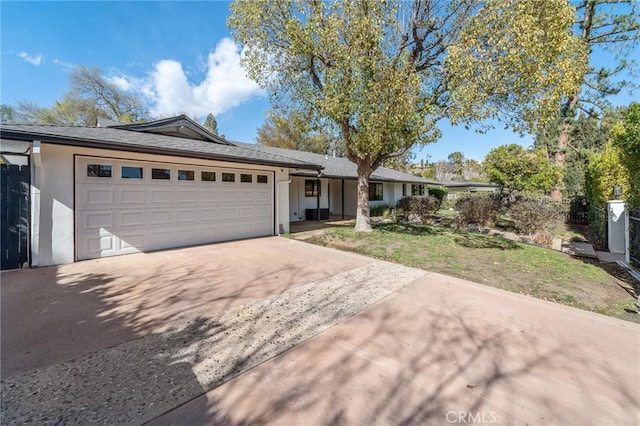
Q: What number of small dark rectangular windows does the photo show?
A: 8